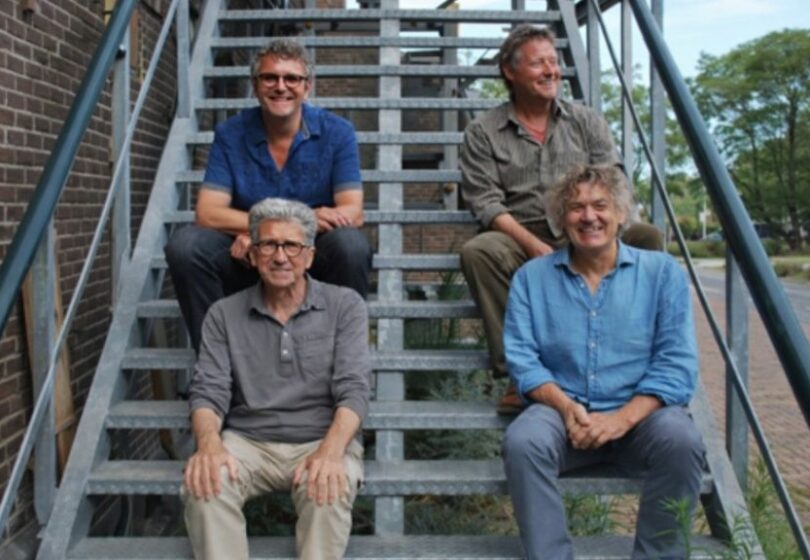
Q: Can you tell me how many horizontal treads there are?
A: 13